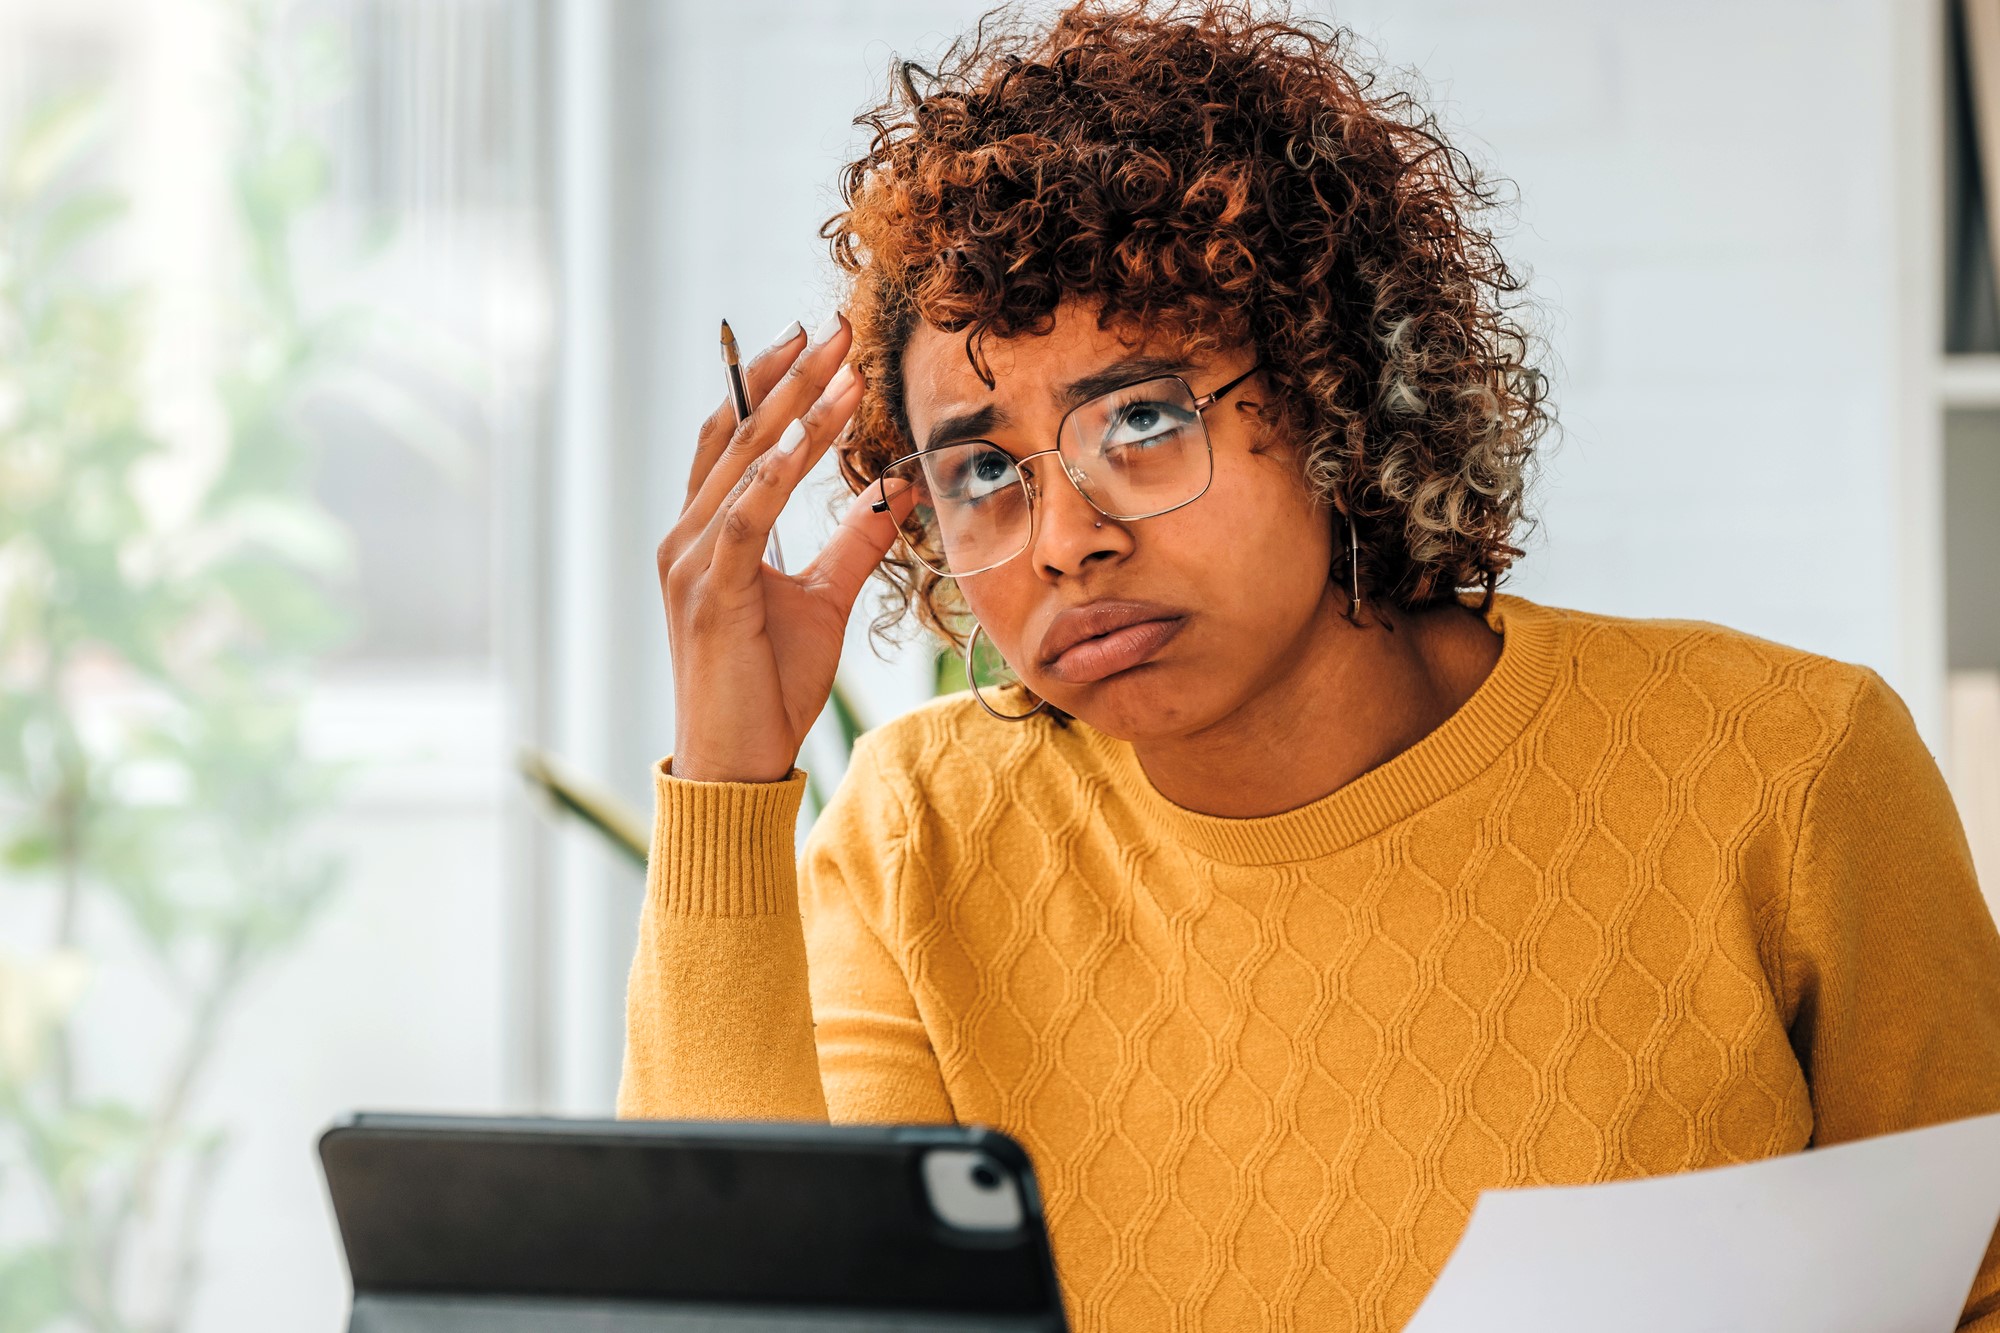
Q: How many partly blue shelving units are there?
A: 0